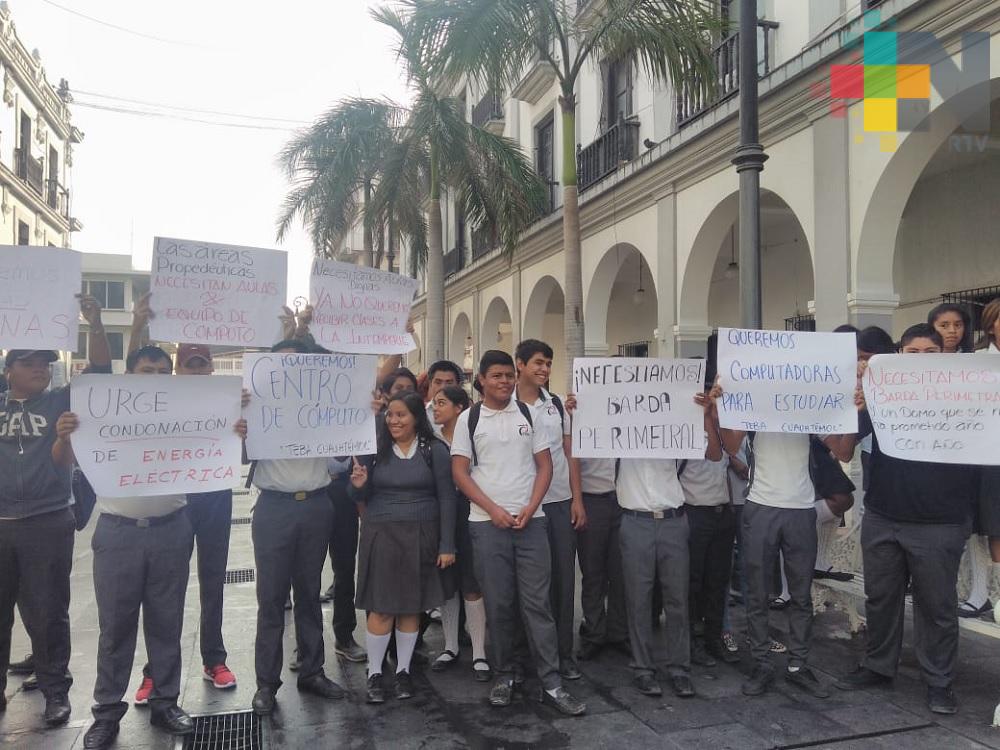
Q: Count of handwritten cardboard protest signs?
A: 8